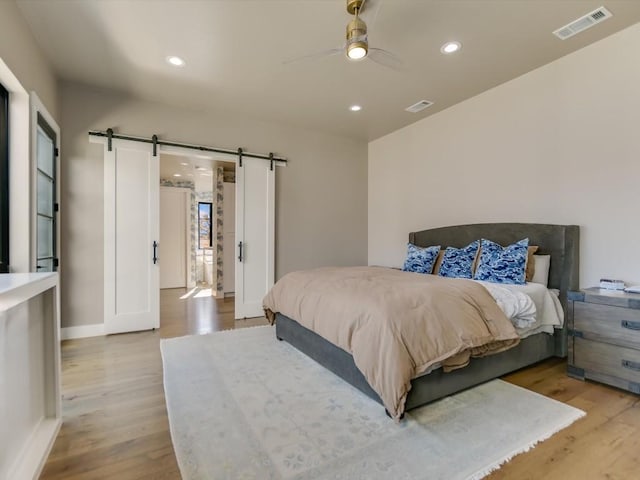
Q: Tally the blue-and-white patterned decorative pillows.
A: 3